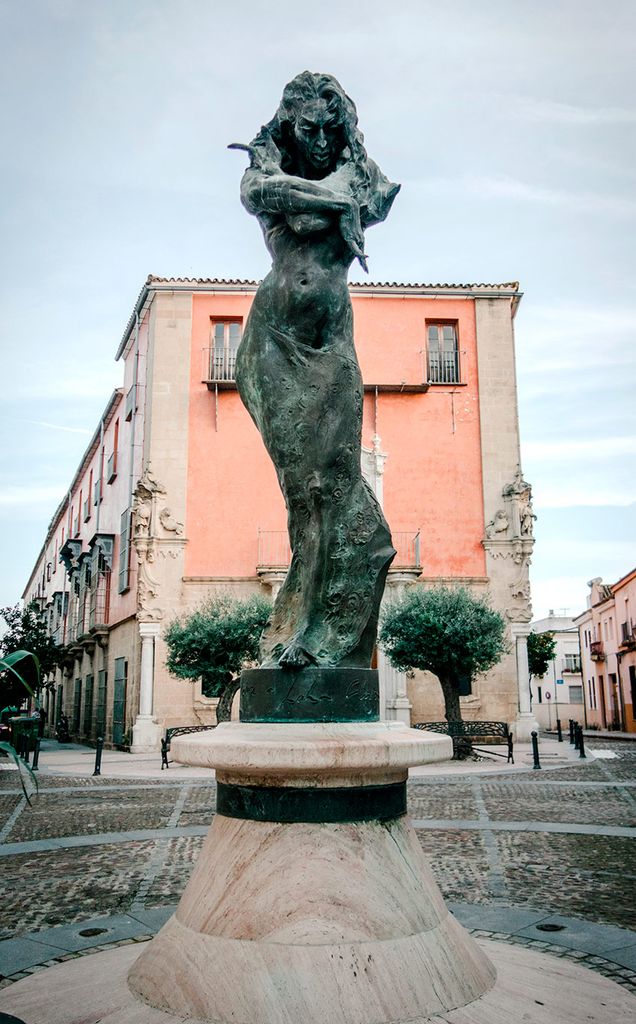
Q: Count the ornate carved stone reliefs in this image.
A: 2